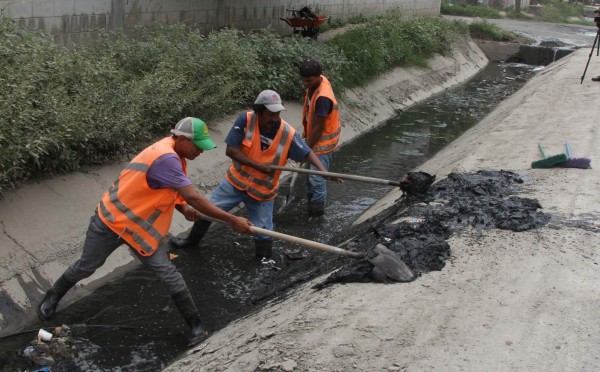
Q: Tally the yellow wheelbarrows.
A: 0